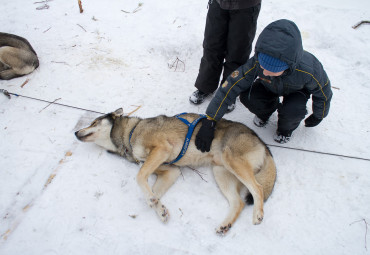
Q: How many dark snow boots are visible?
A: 4